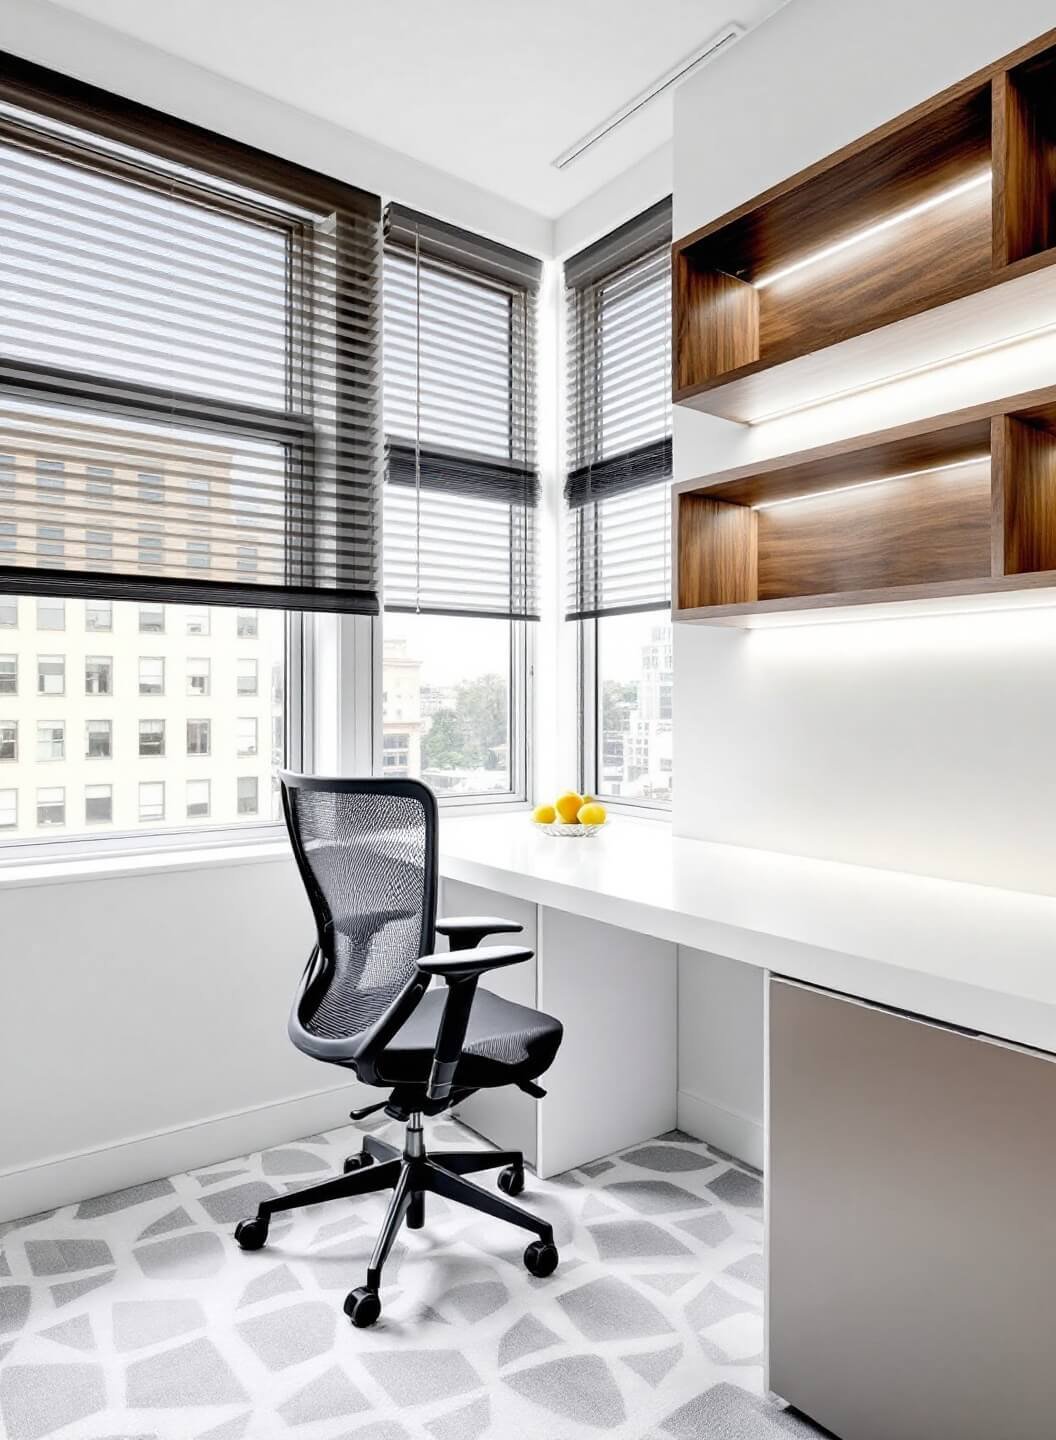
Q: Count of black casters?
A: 5